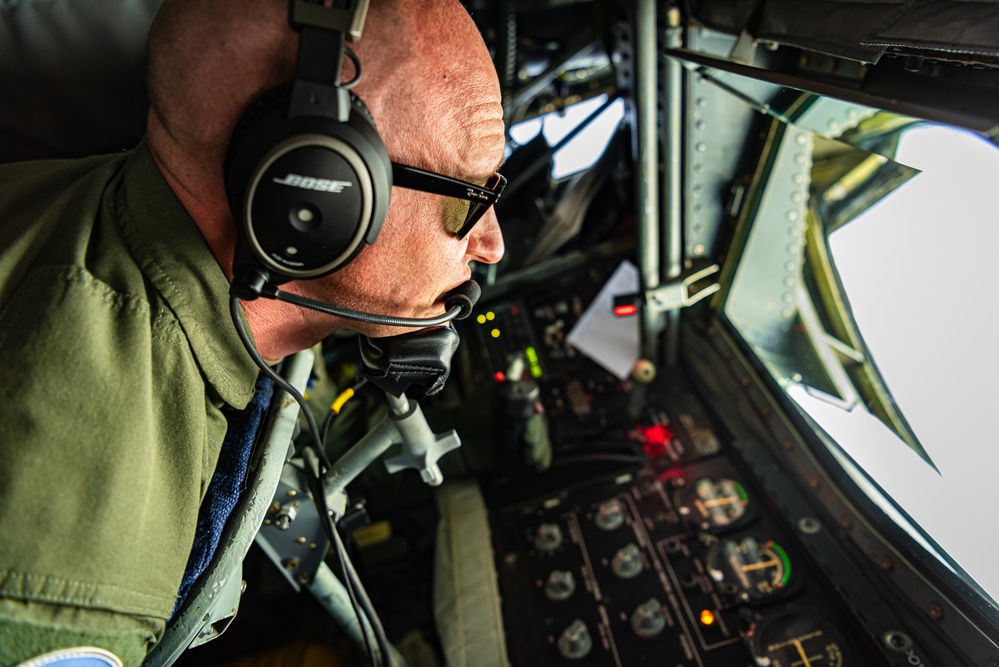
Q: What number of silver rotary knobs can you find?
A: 6